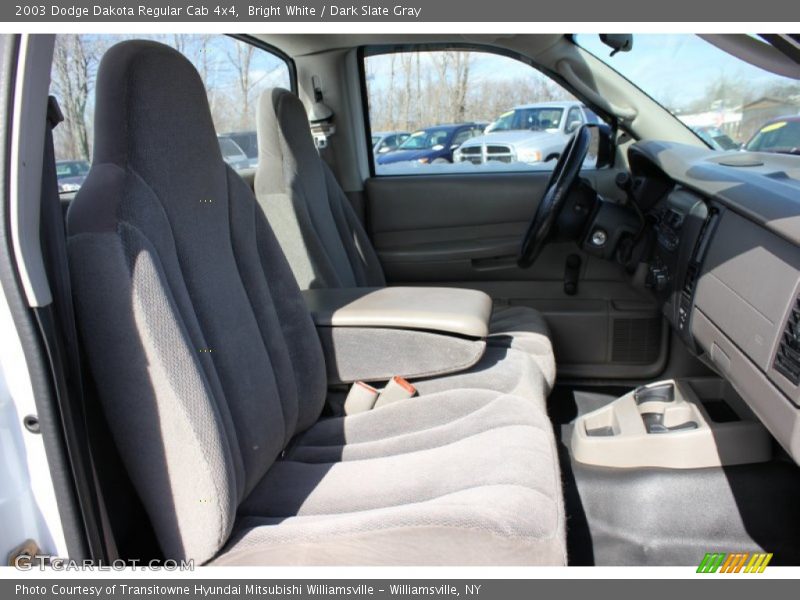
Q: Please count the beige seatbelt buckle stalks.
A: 2